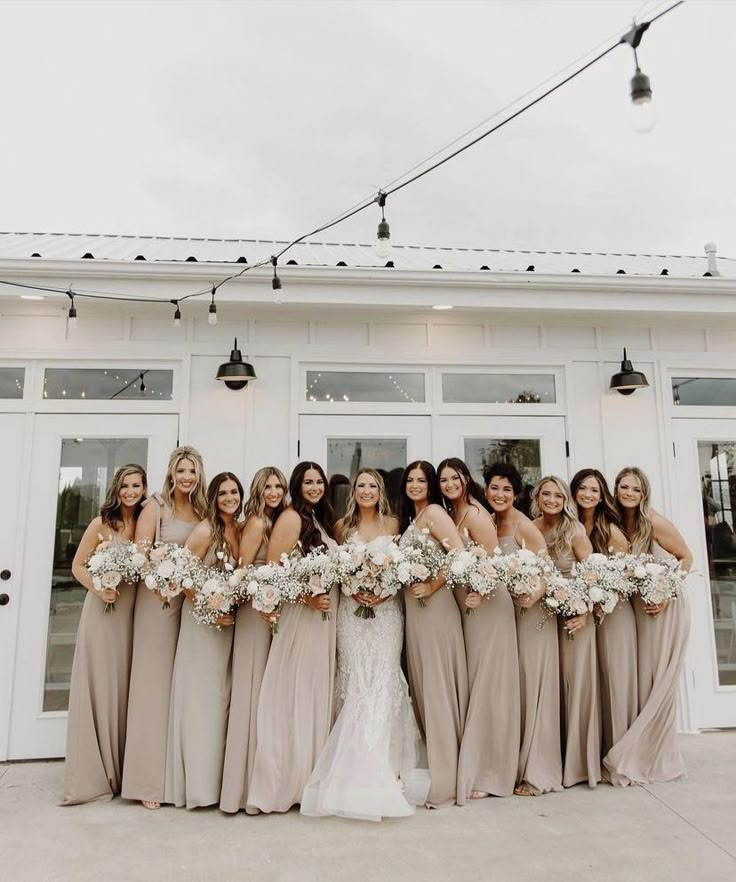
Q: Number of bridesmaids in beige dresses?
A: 11